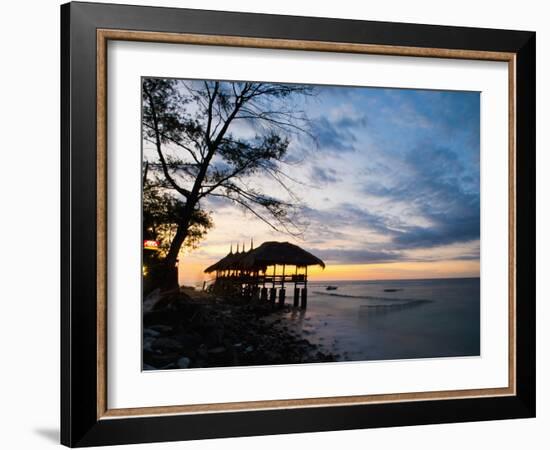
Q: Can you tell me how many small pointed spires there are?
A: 4